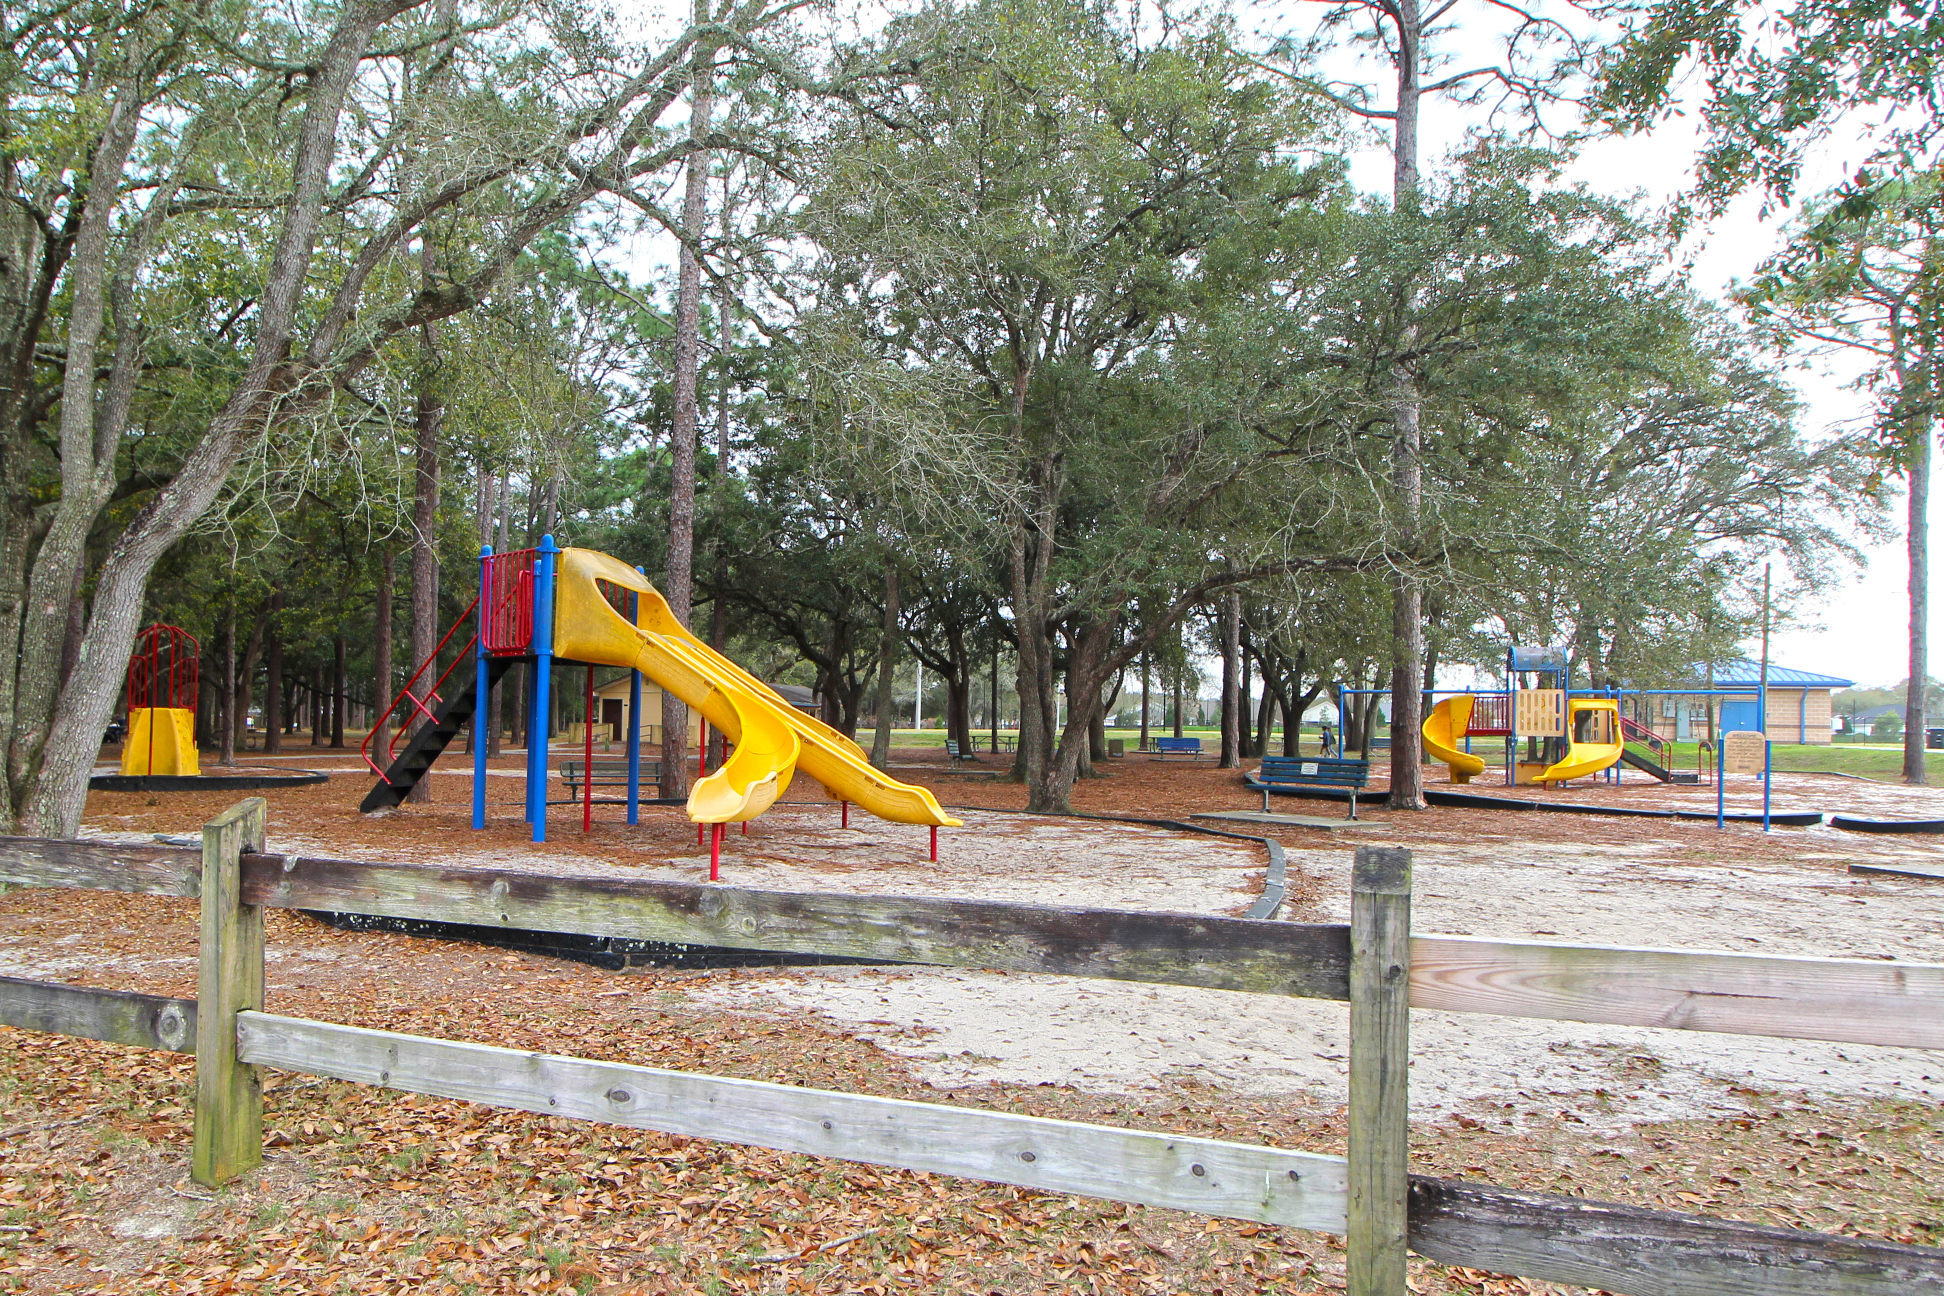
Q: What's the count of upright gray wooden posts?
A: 2